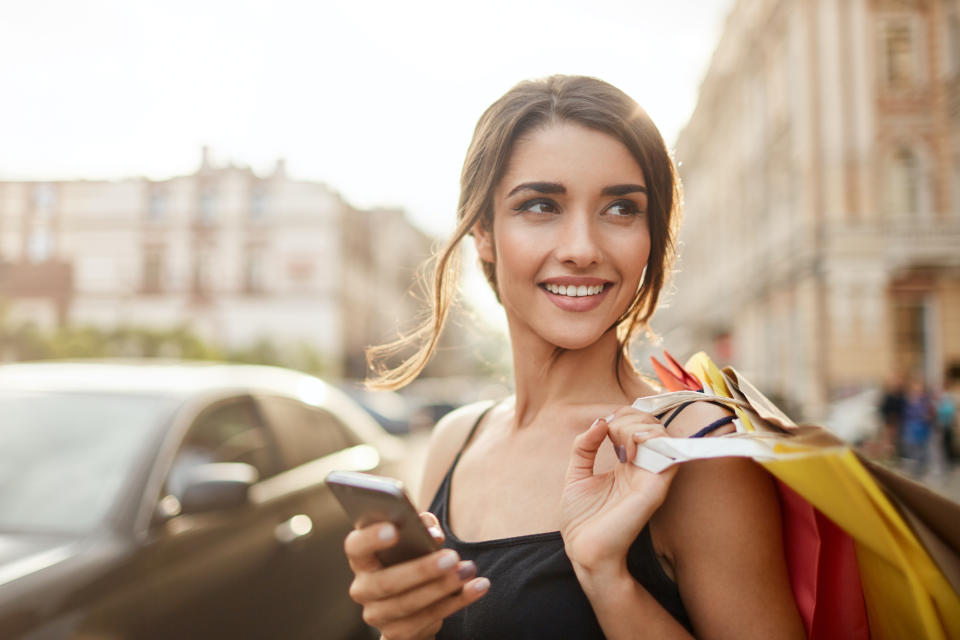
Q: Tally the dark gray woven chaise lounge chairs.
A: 0